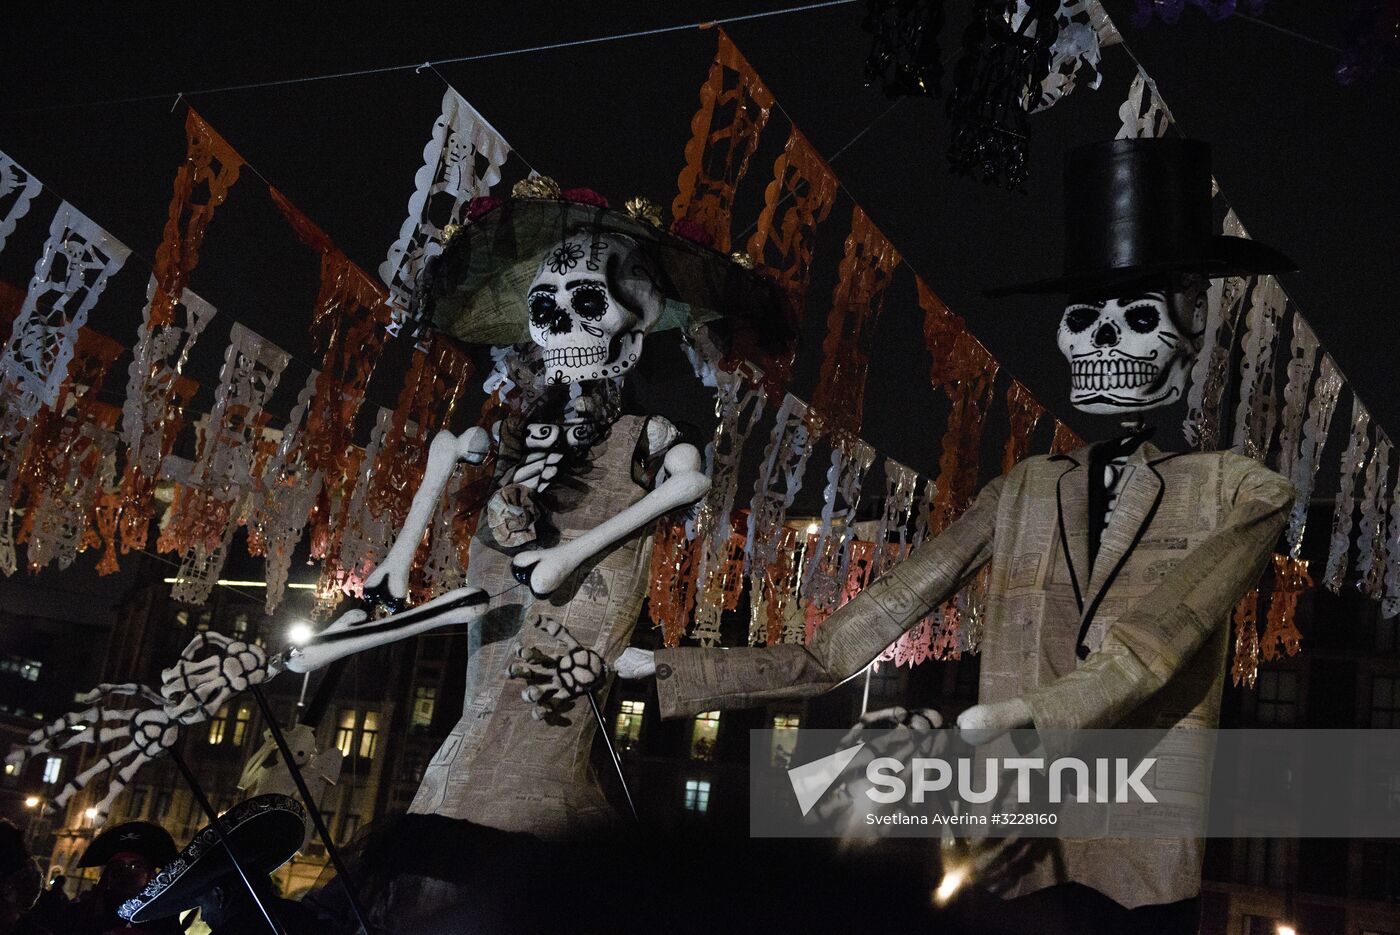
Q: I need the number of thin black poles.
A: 3